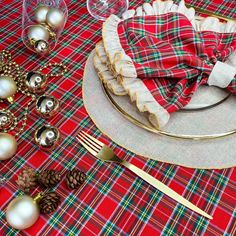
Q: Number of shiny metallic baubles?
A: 5